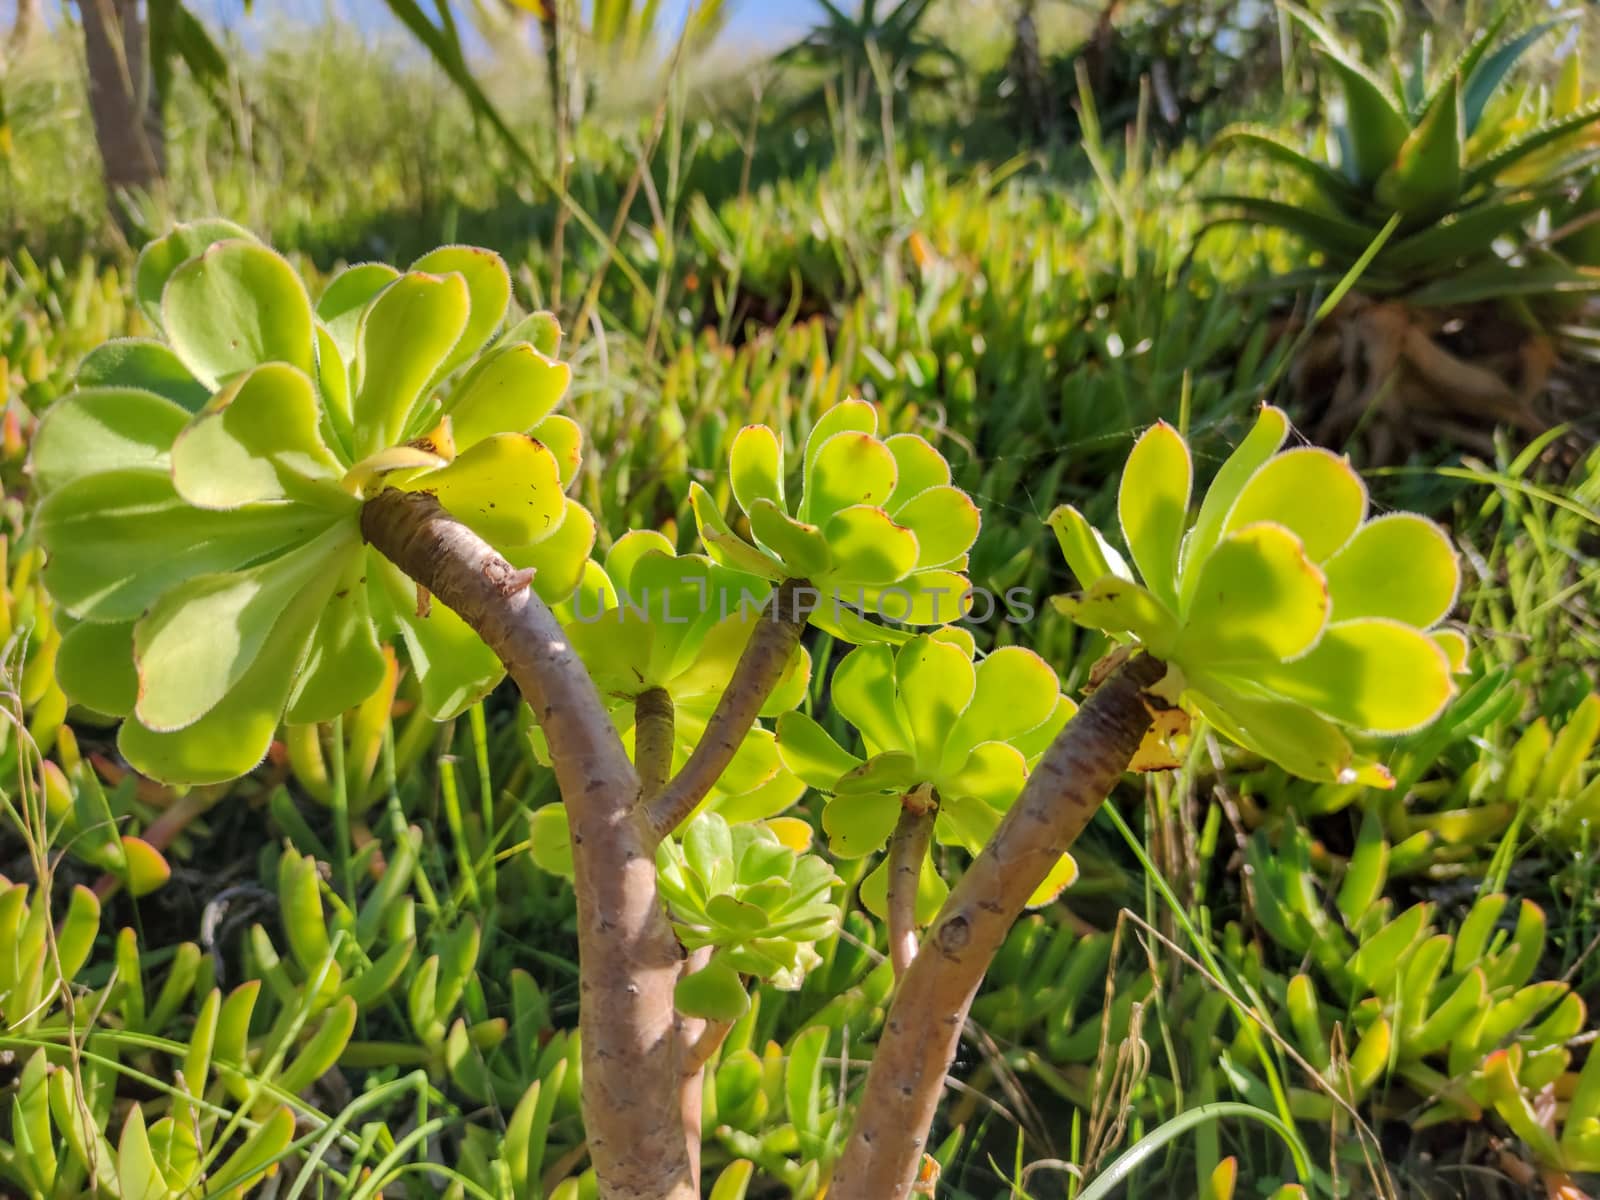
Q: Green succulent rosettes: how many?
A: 6